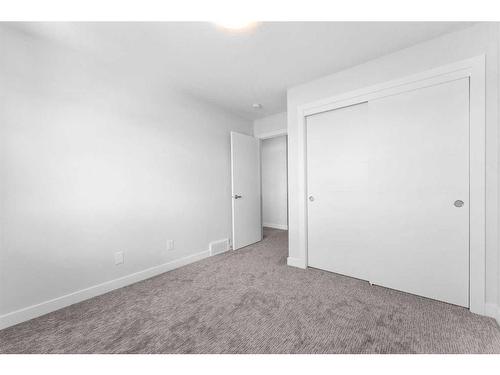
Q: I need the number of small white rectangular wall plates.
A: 2